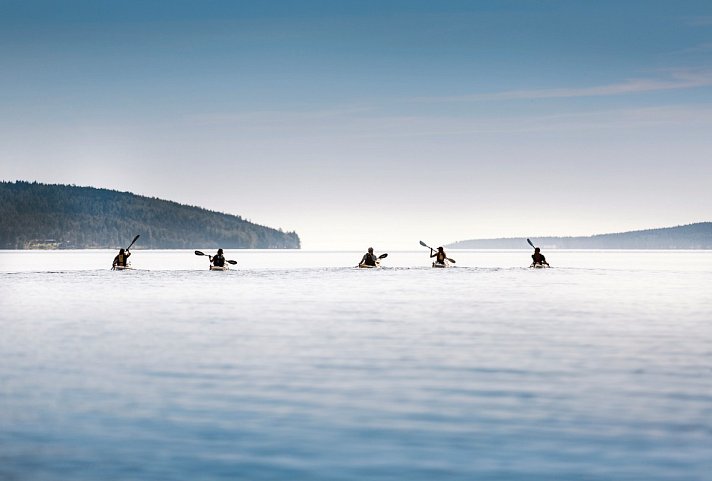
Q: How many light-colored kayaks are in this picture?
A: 5